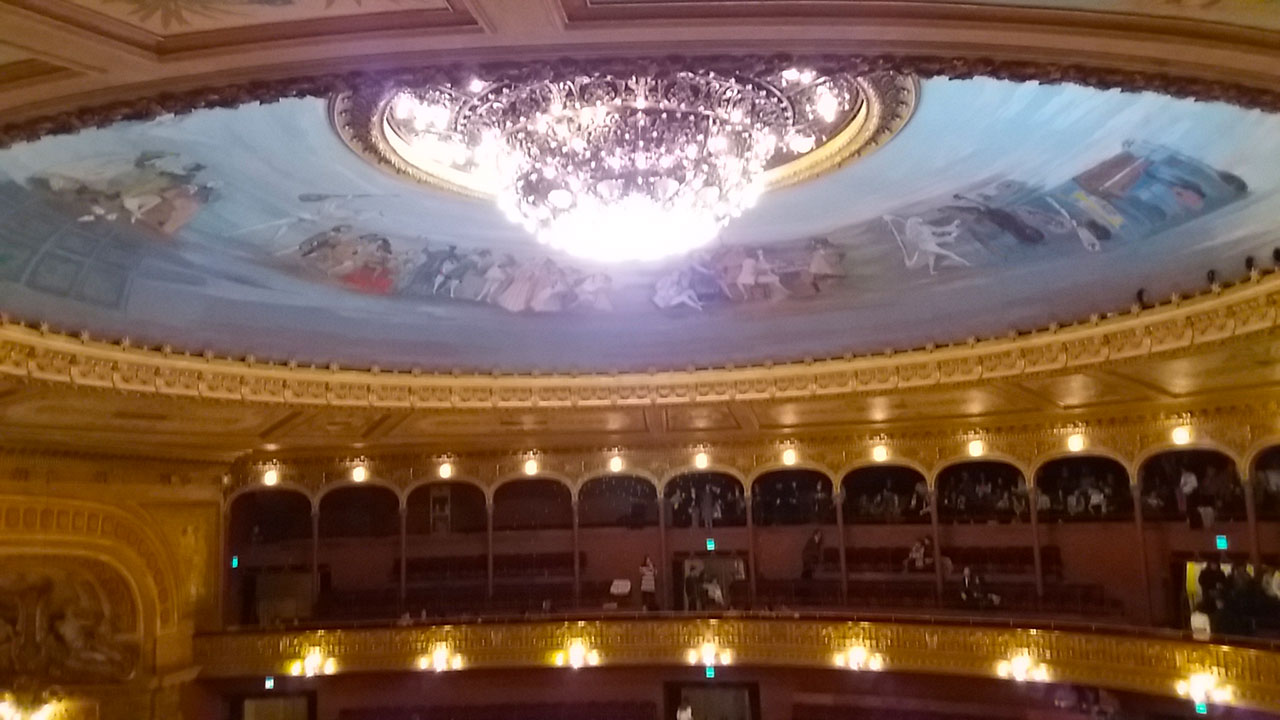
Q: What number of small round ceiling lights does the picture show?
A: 11